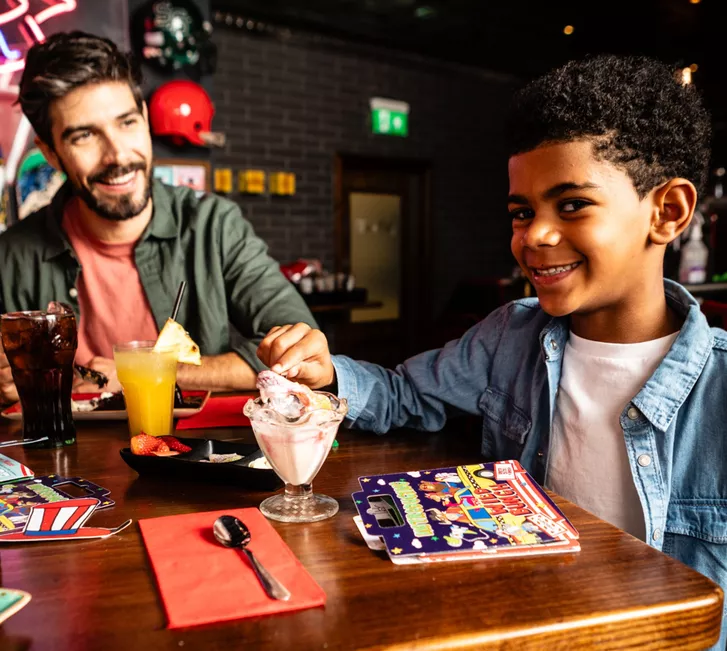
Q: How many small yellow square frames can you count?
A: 3